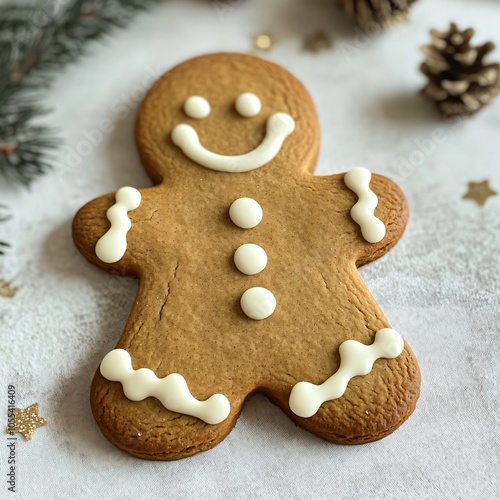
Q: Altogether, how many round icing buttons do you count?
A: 3